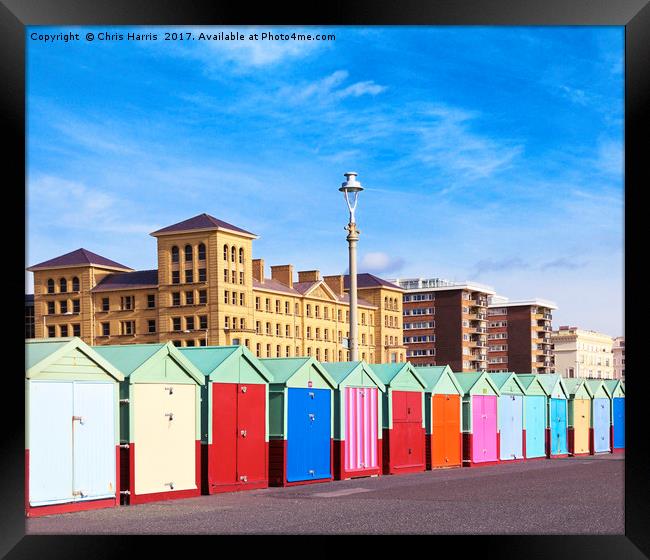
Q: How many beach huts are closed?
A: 14